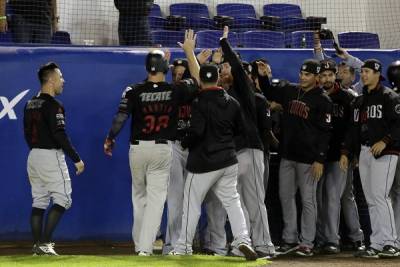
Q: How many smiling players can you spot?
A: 2